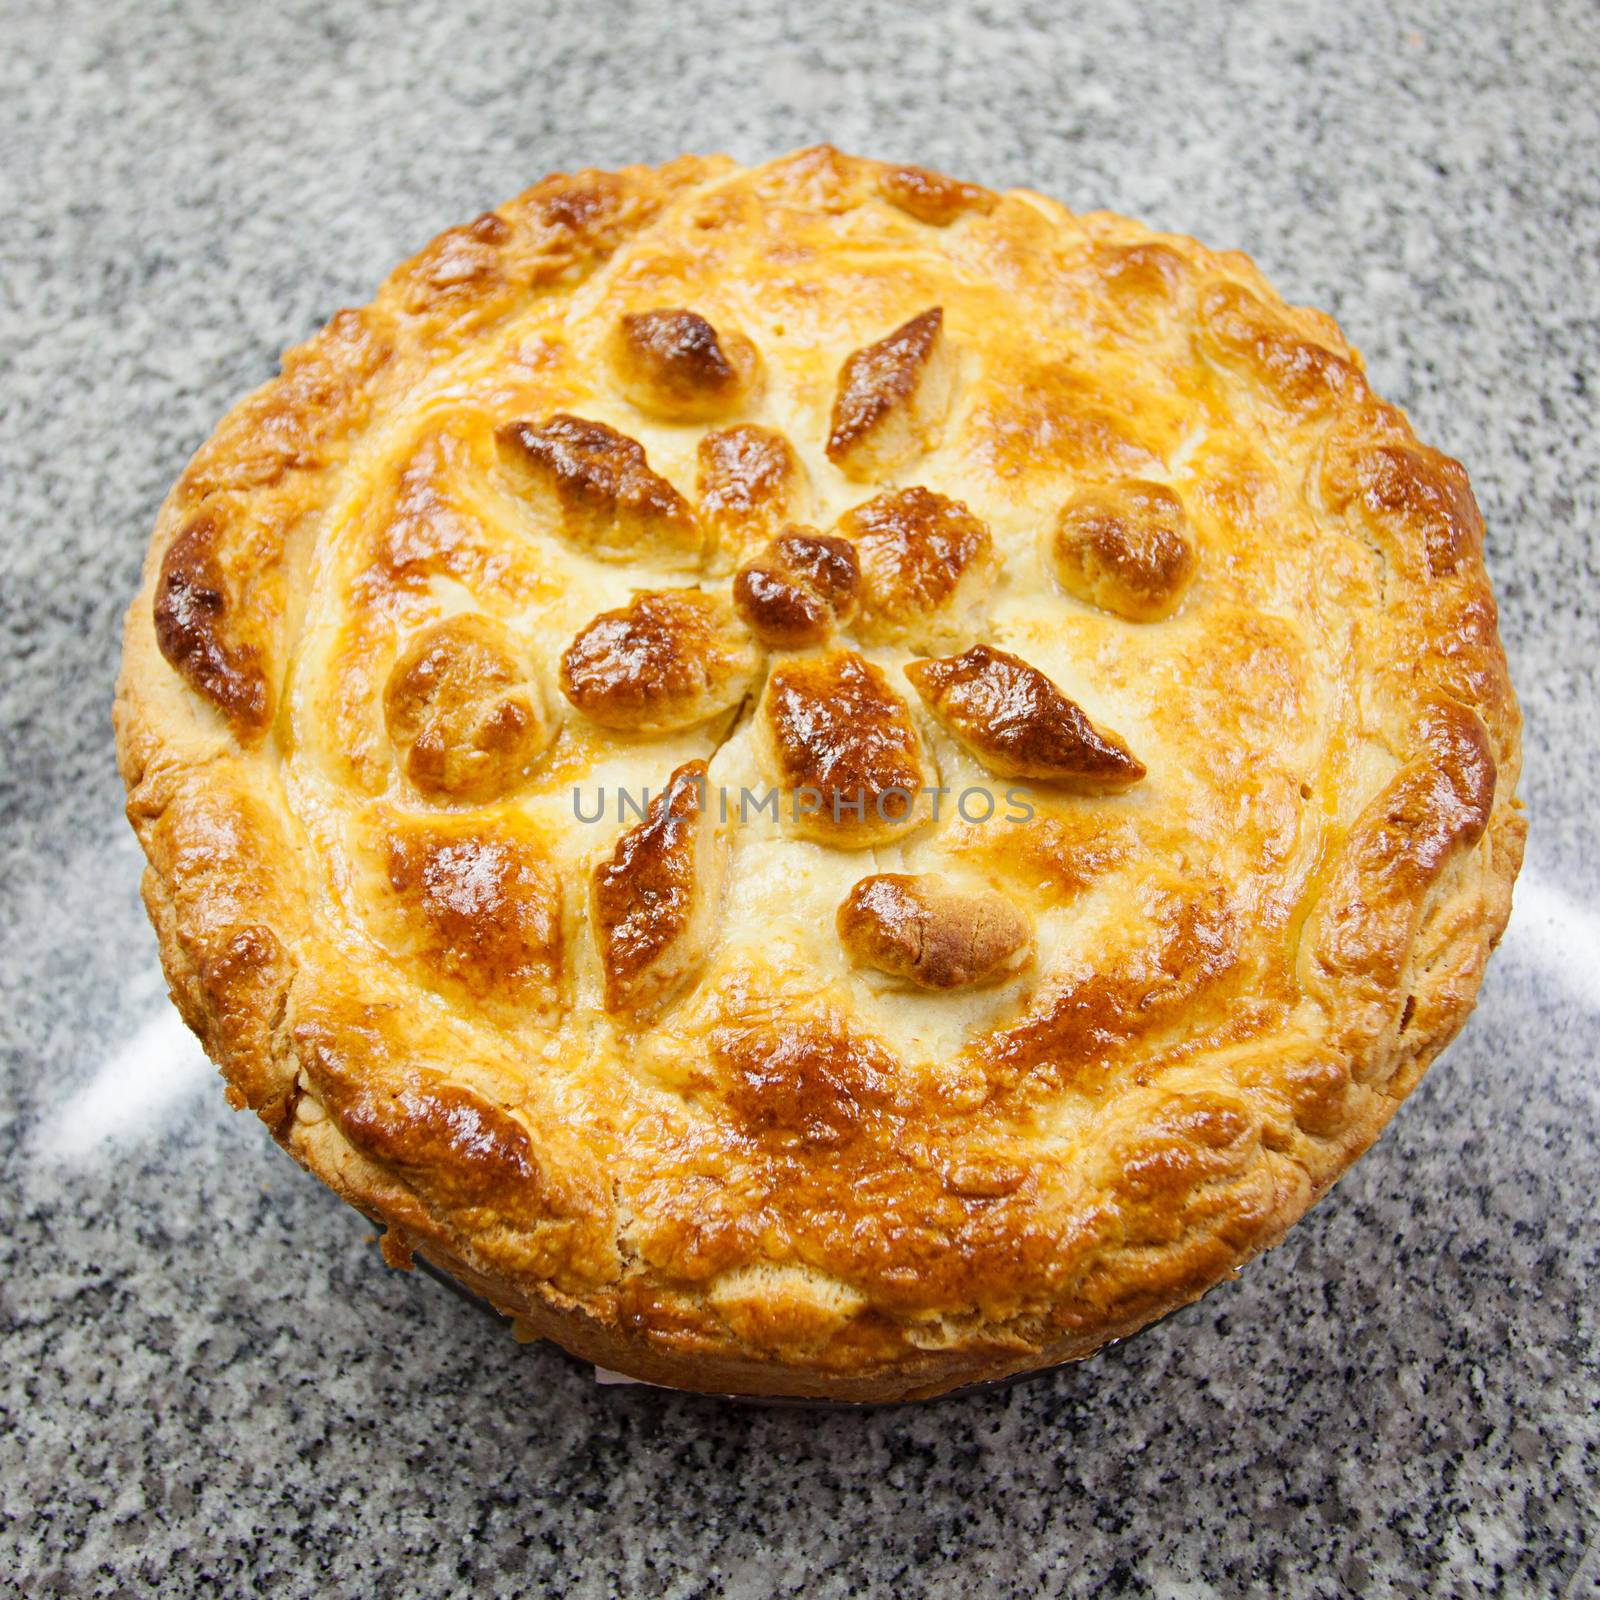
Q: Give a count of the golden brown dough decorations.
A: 13